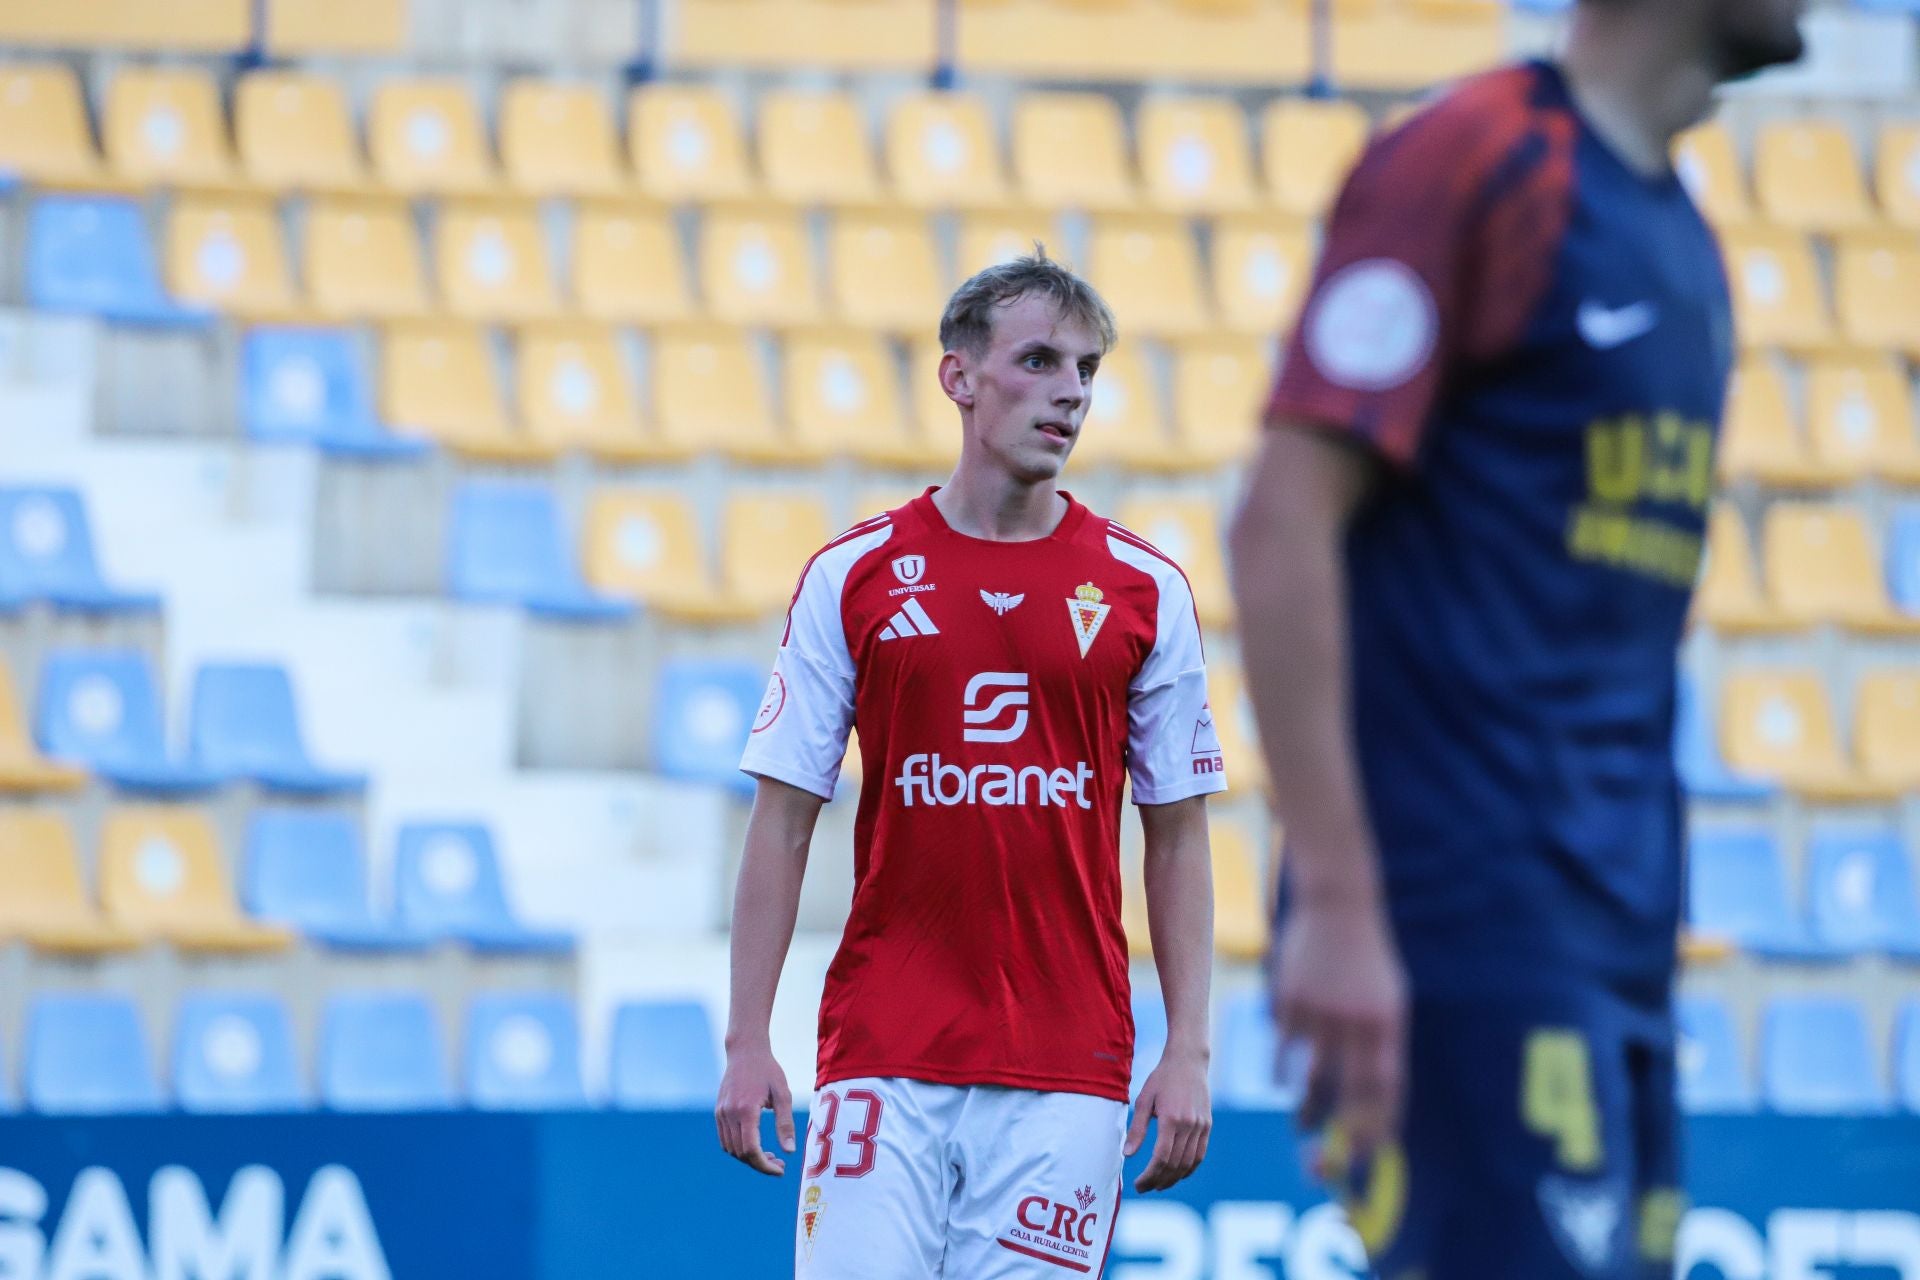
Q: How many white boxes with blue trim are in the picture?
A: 0